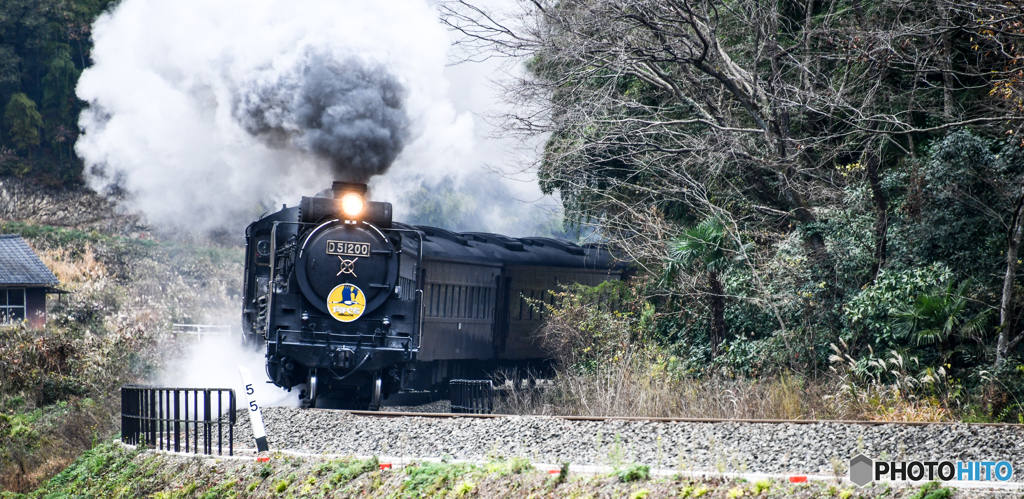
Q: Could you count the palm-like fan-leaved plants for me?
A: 2